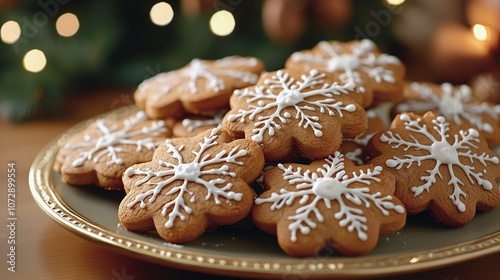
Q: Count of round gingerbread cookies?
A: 0